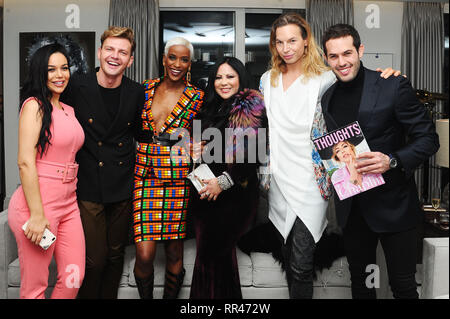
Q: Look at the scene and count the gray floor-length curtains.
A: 3